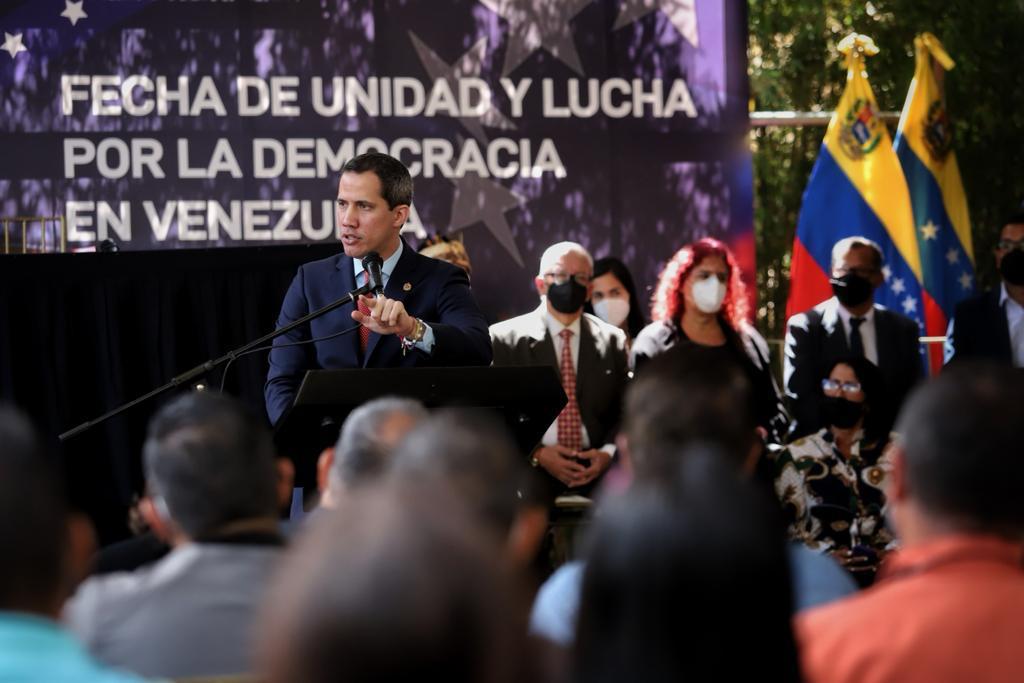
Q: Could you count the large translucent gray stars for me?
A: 4